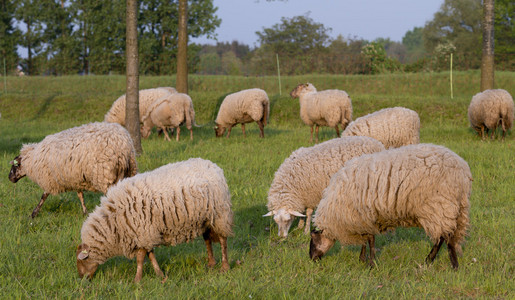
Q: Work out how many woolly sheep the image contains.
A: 10